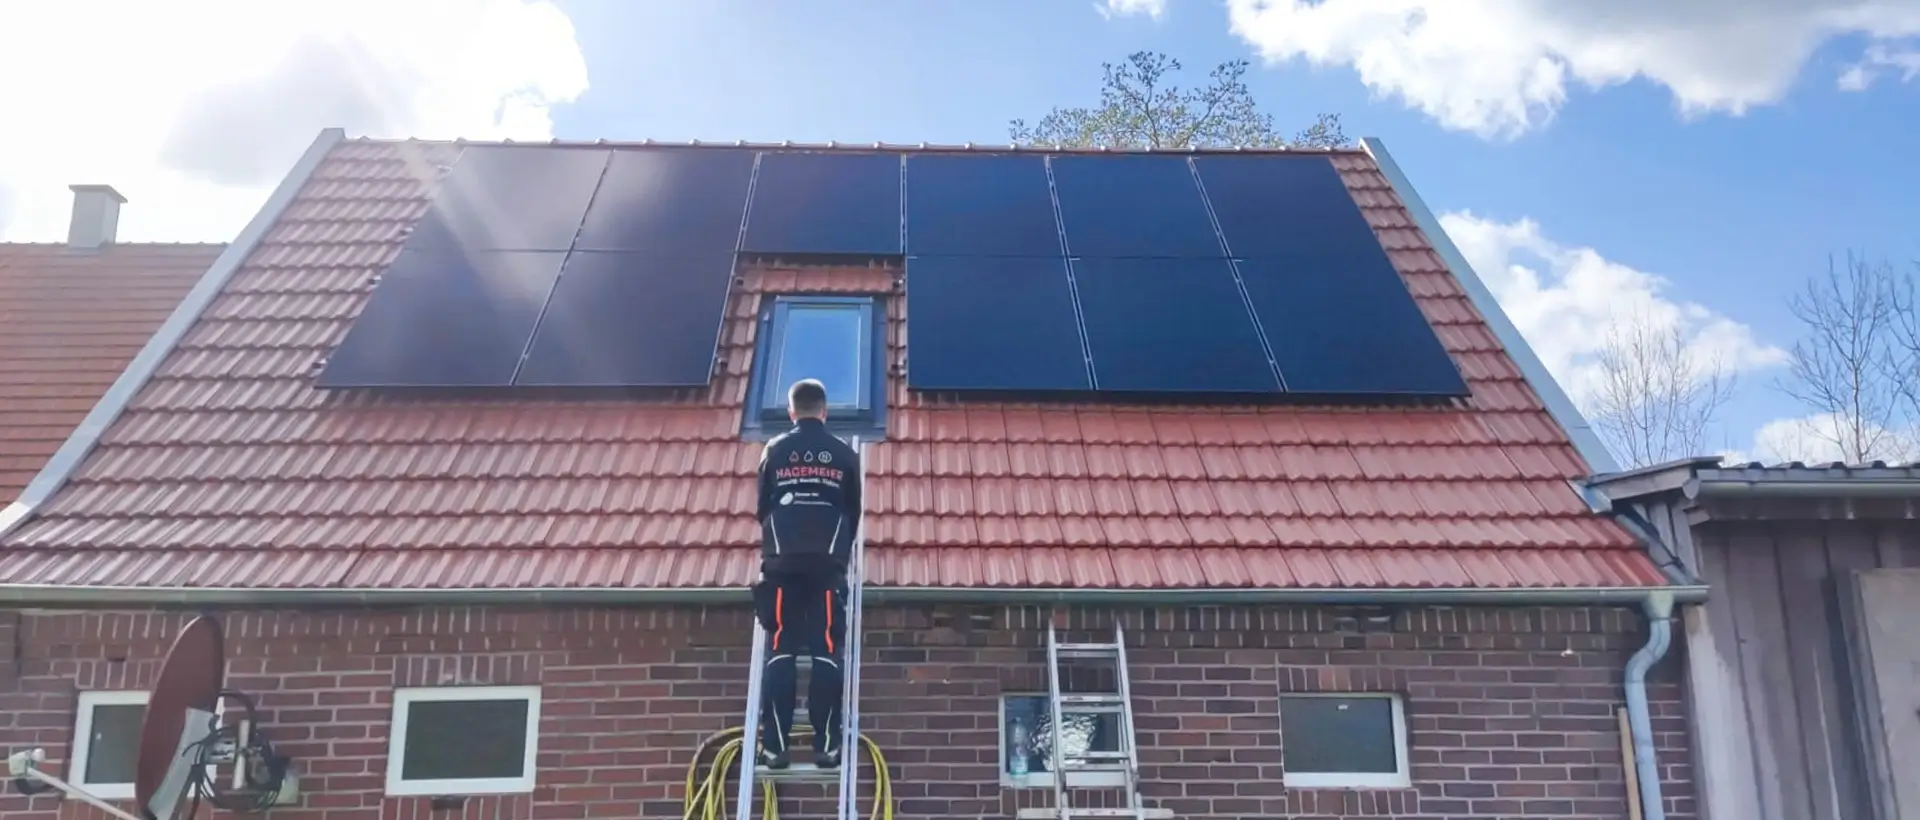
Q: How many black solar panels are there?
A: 11